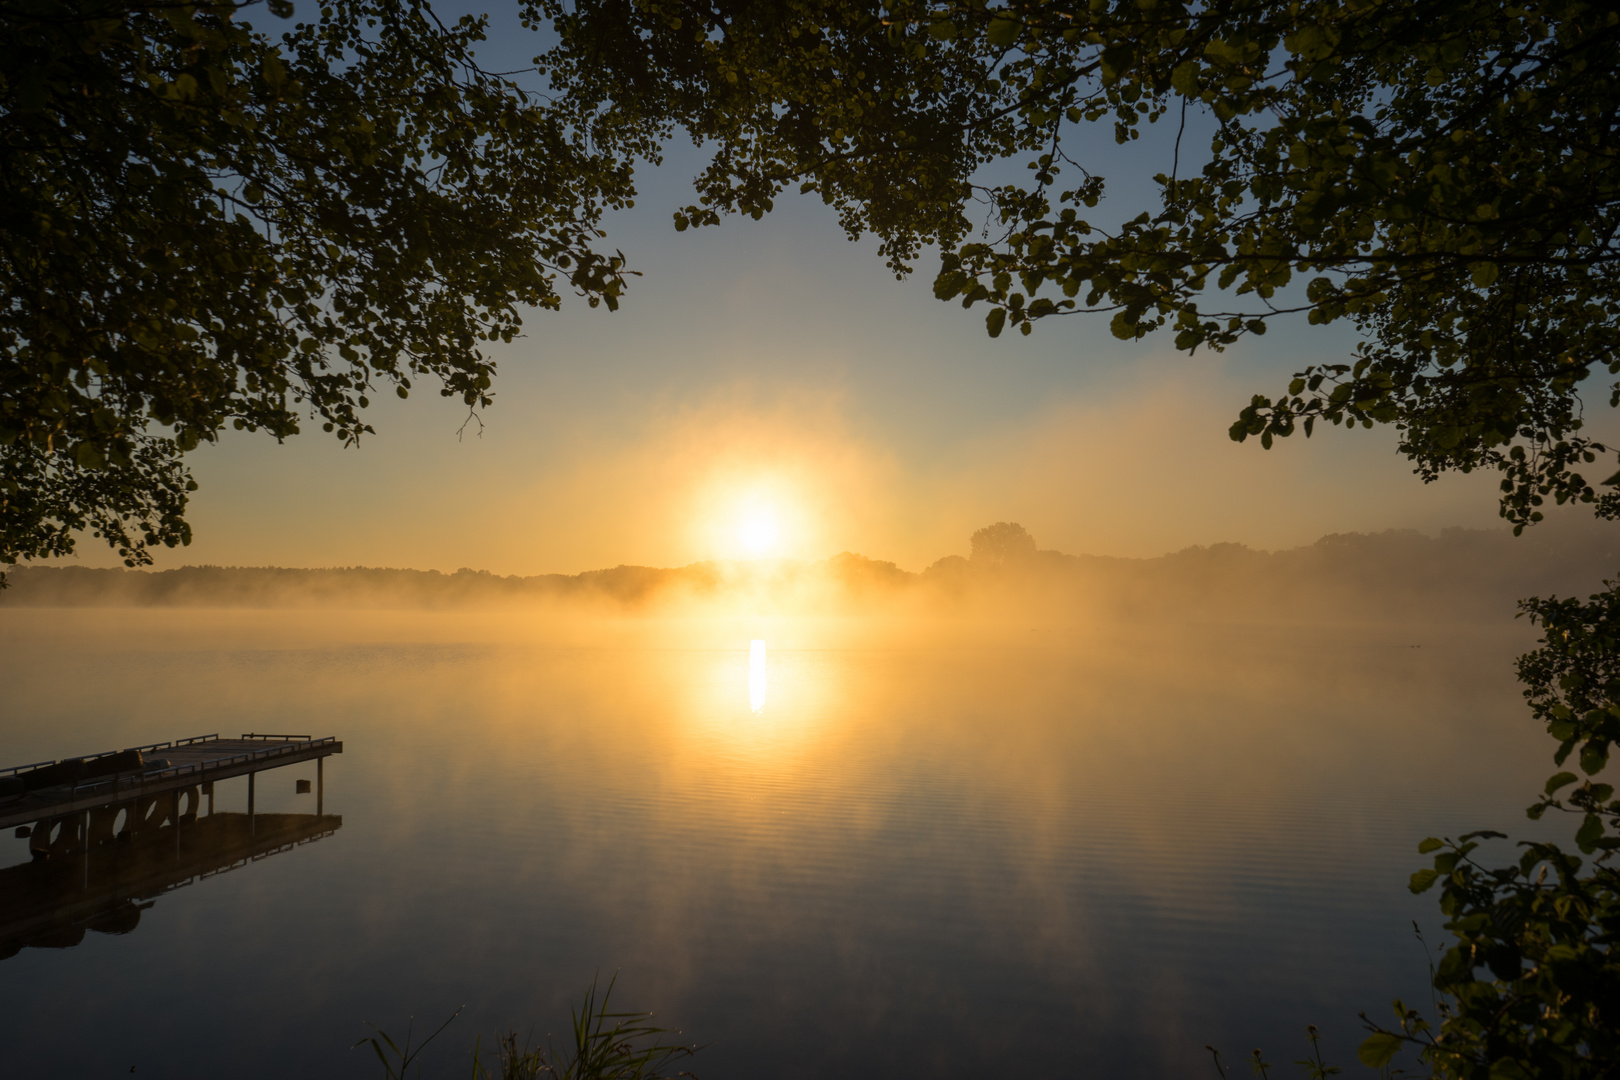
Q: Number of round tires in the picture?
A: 5